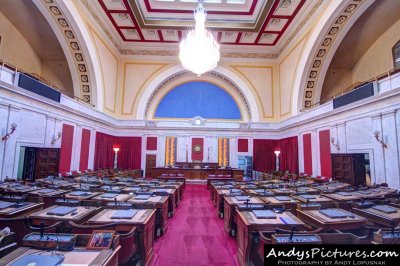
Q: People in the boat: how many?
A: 0